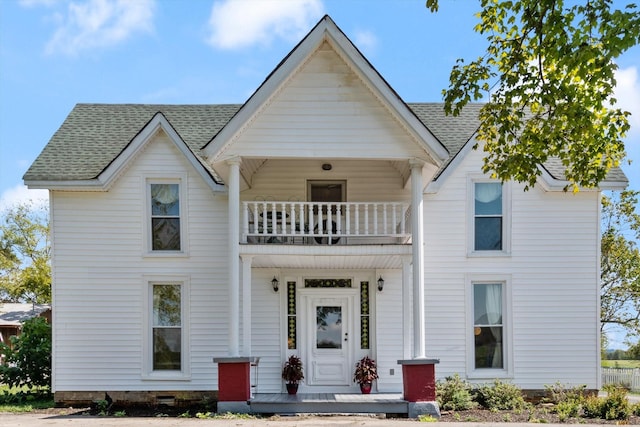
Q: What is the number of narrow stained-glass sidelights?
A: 2